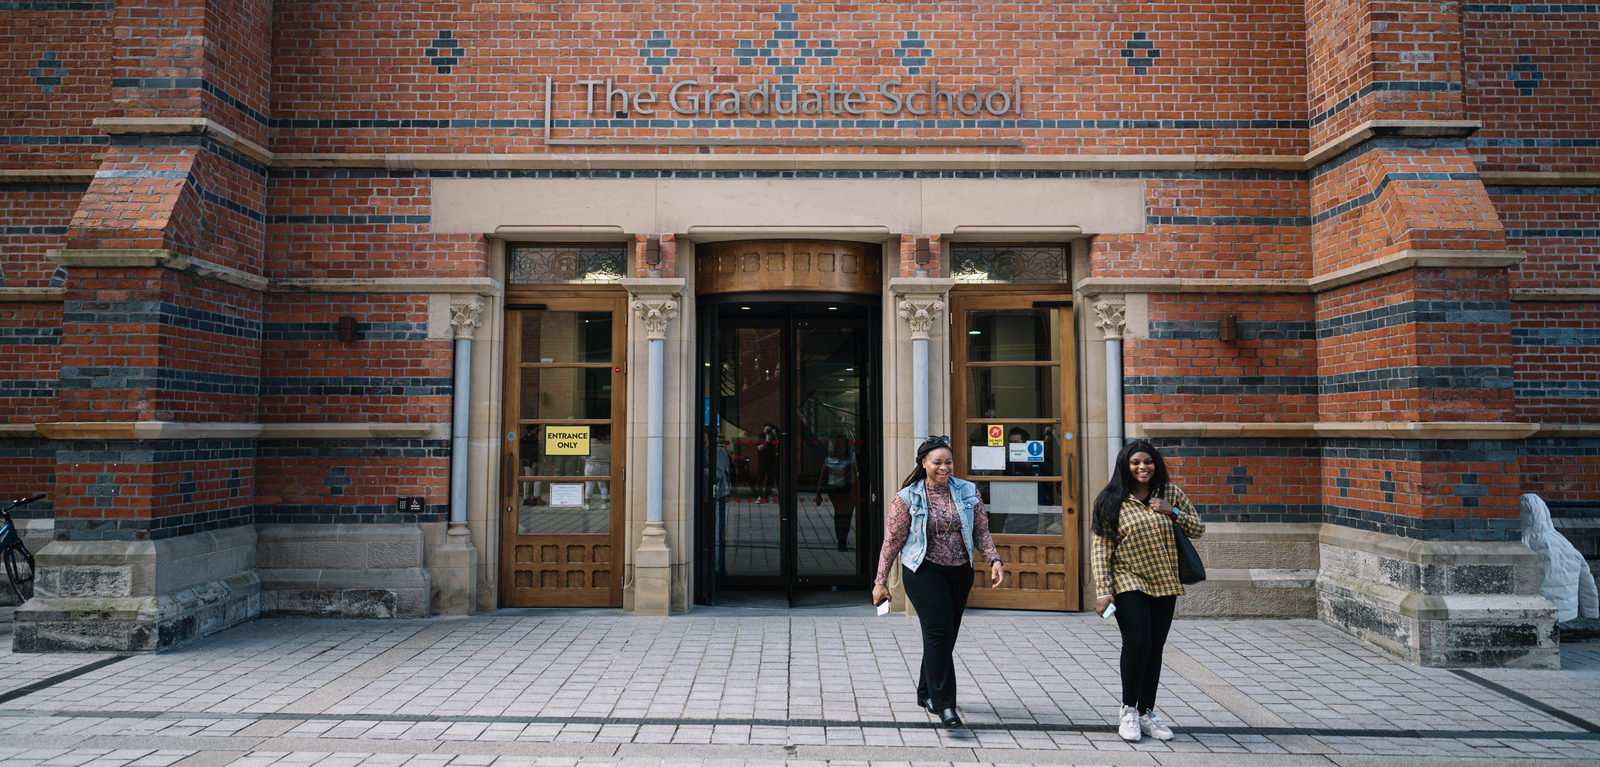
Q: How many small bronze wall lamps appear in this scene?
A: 4